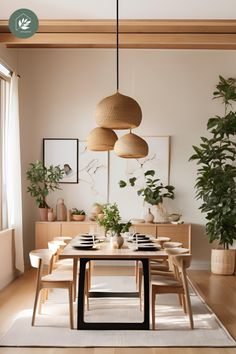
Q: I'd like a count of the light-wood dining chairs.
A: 6